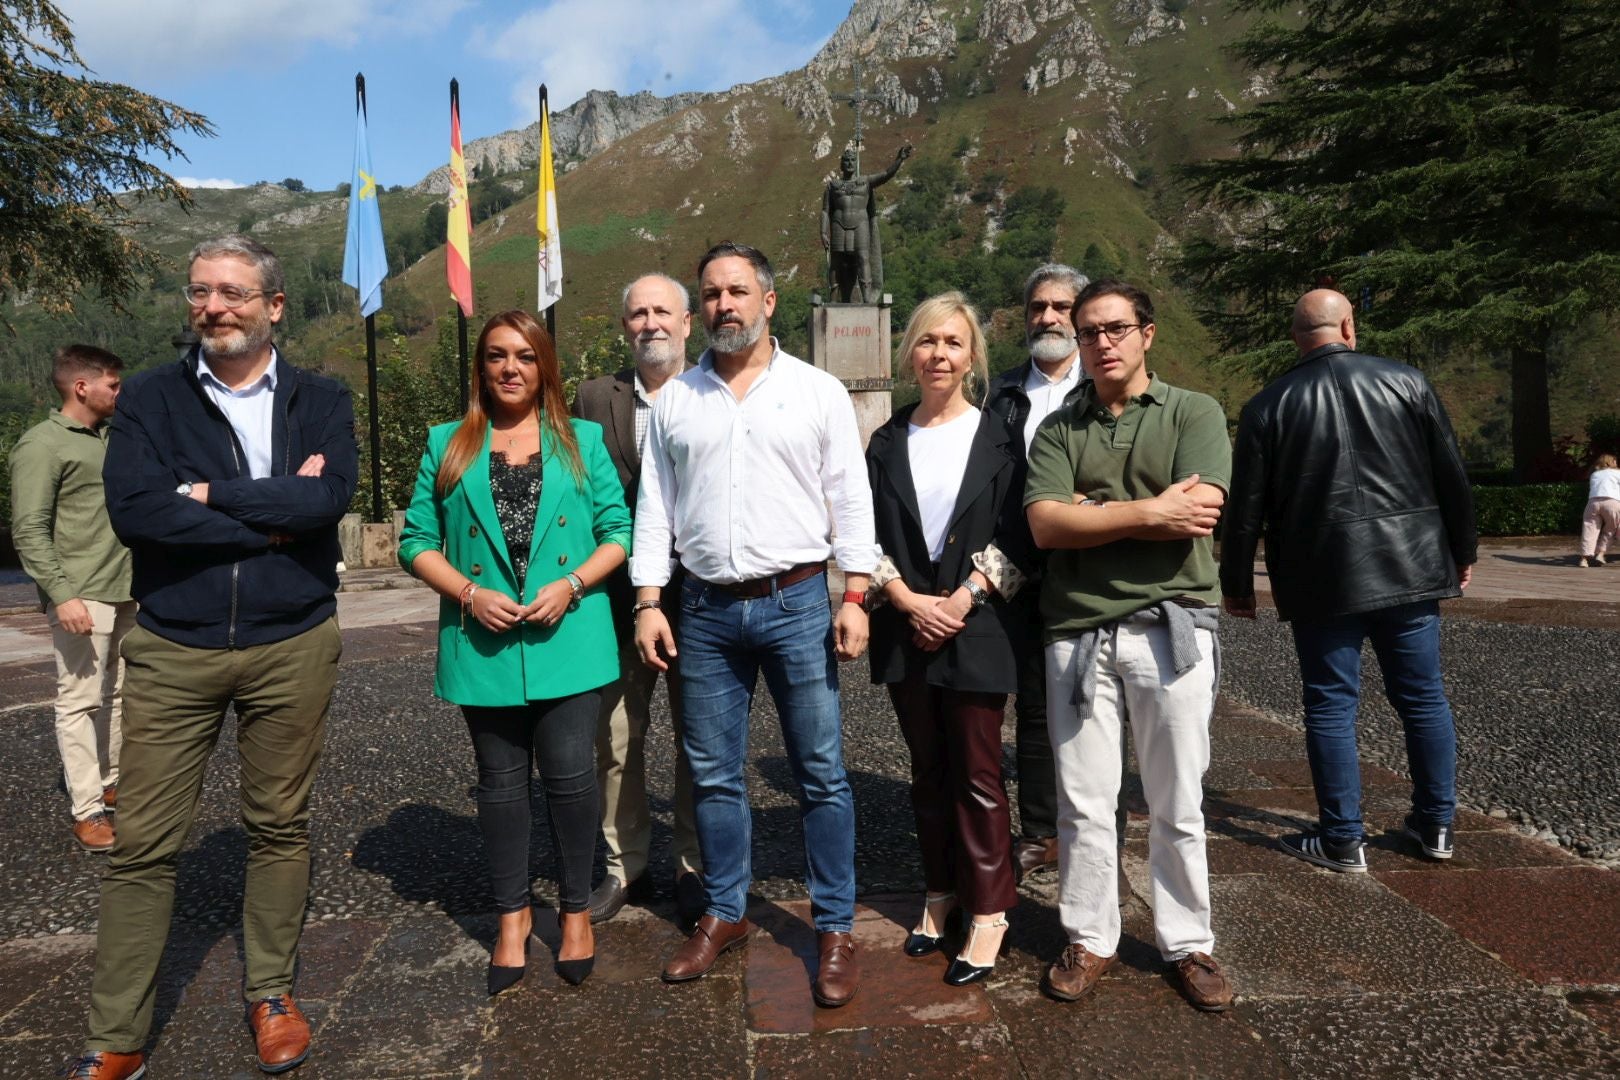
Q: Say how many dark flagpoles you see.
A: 3